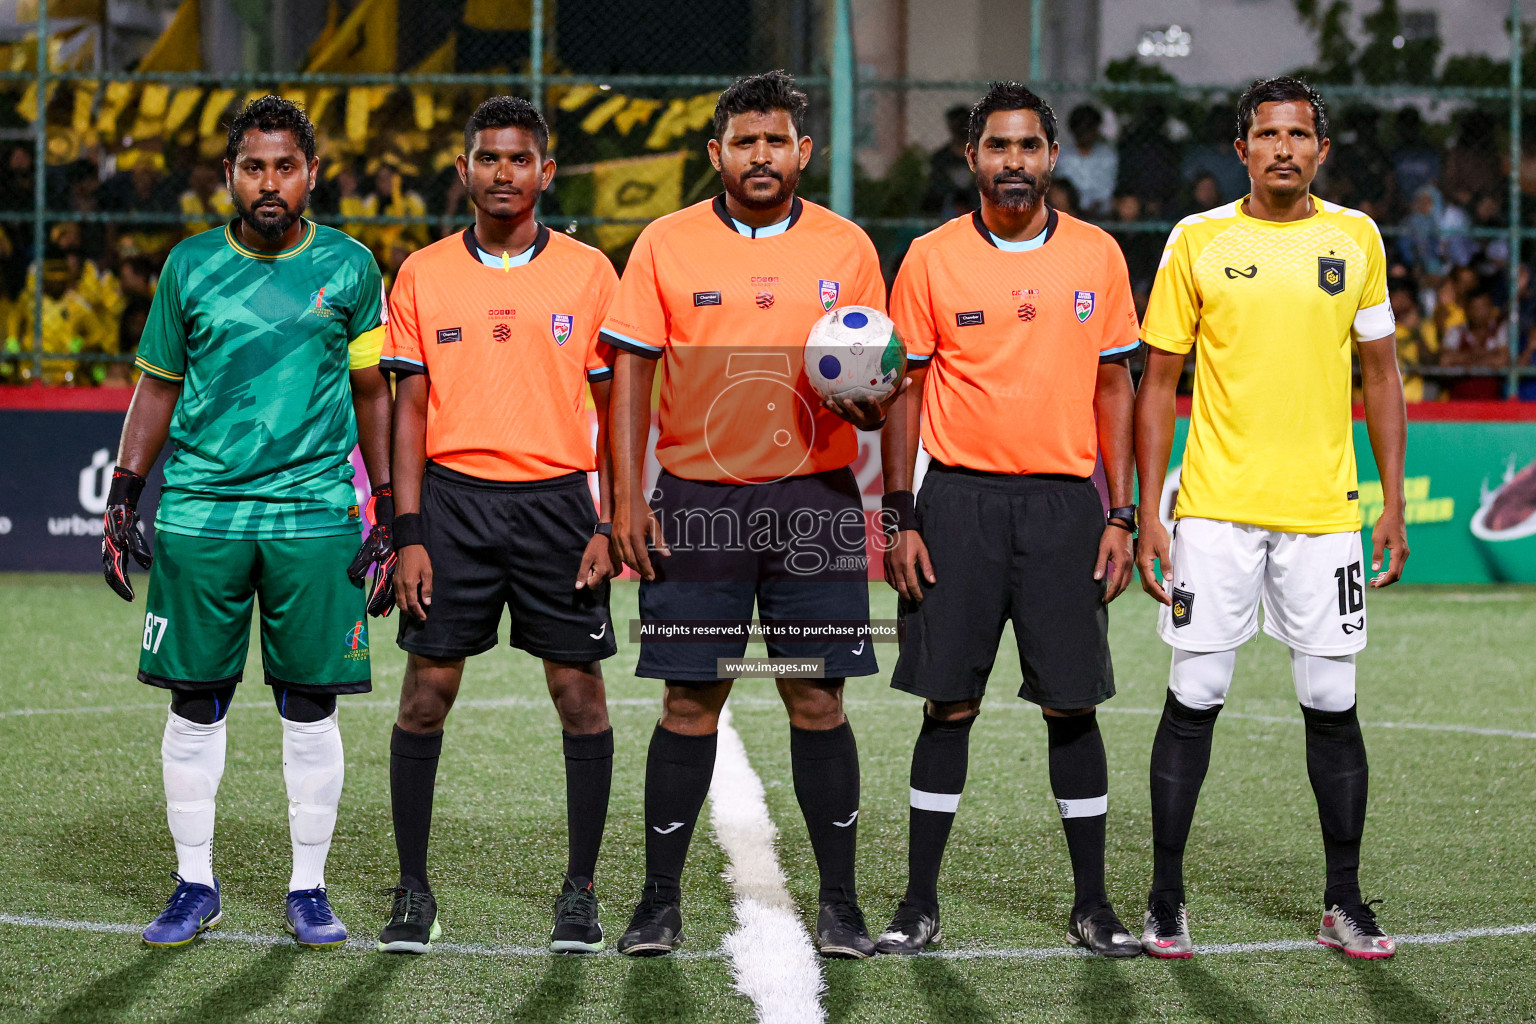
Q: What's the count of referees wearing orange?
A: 3